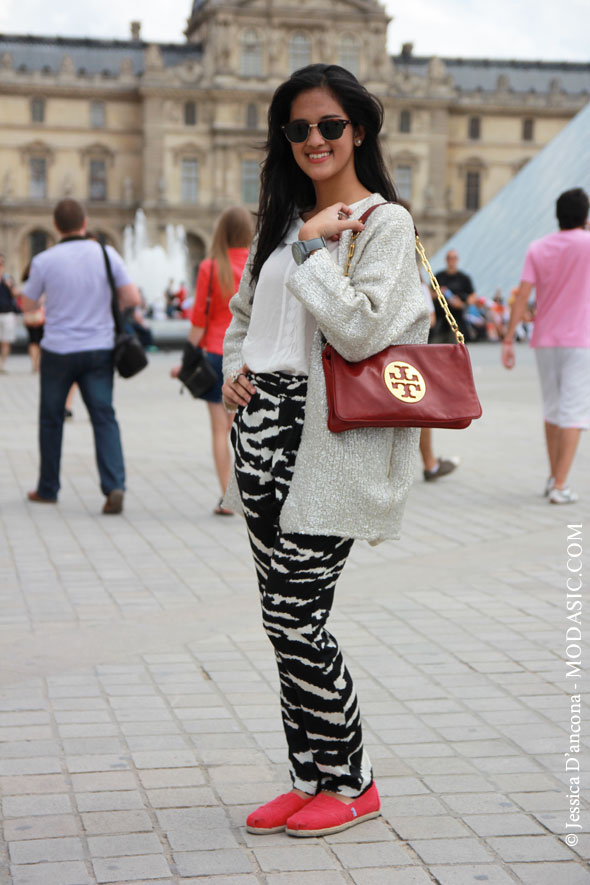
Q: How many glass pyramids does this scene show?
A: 1